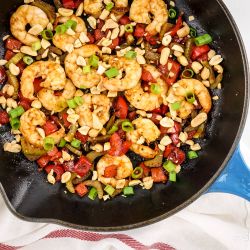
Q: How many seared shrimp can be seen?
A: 14